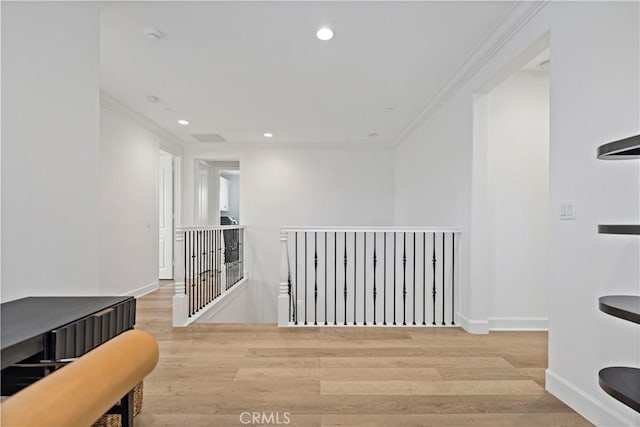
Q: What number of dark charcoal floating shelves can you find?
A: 4